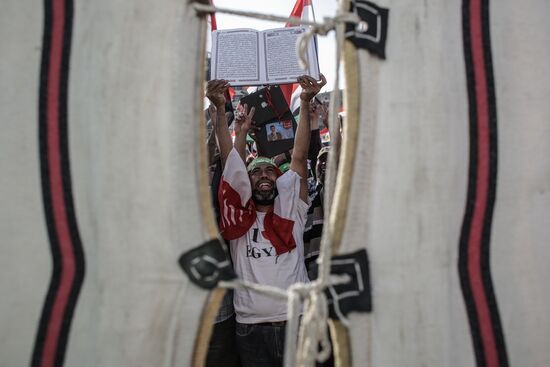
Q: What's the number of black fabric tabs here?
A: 3